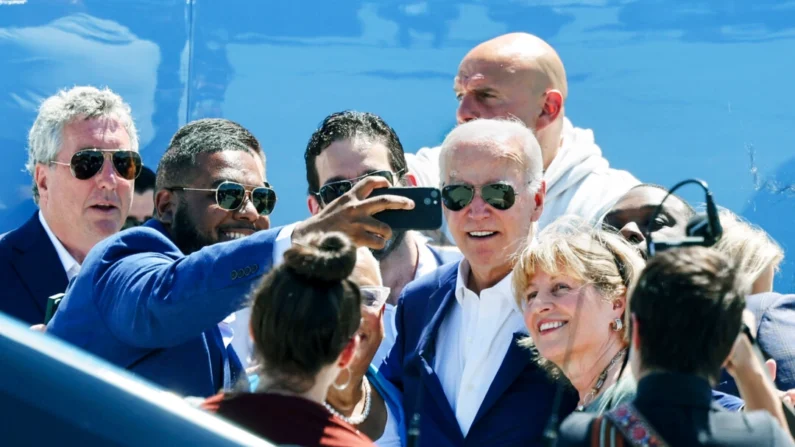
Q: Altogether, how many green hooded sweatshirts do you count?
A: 0